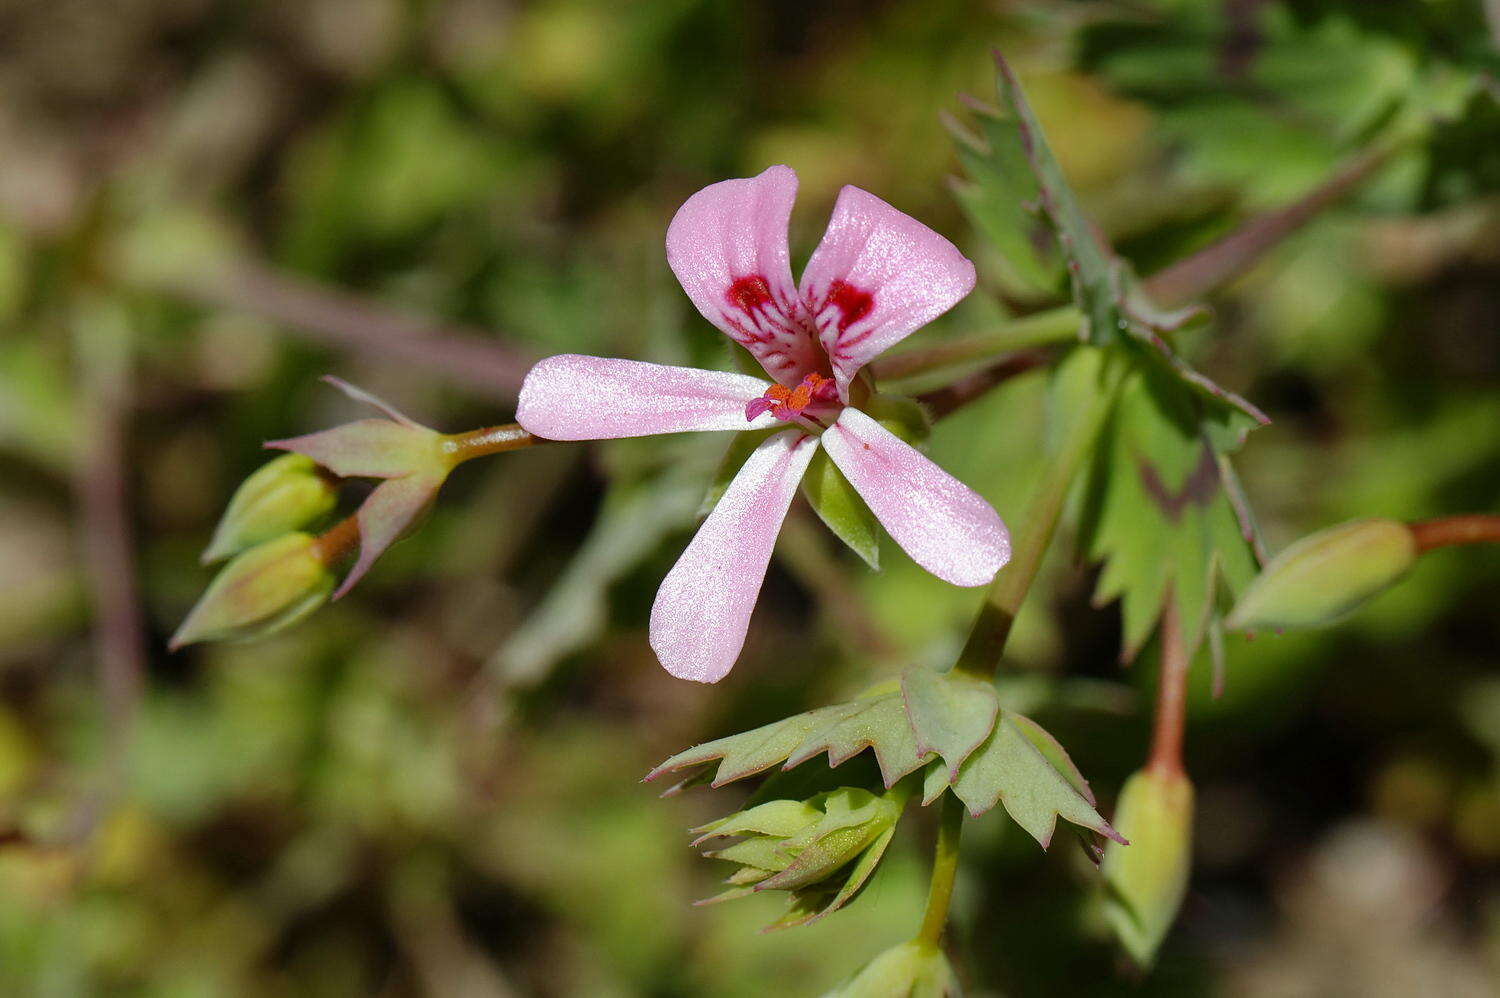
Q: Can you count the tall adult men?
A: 0